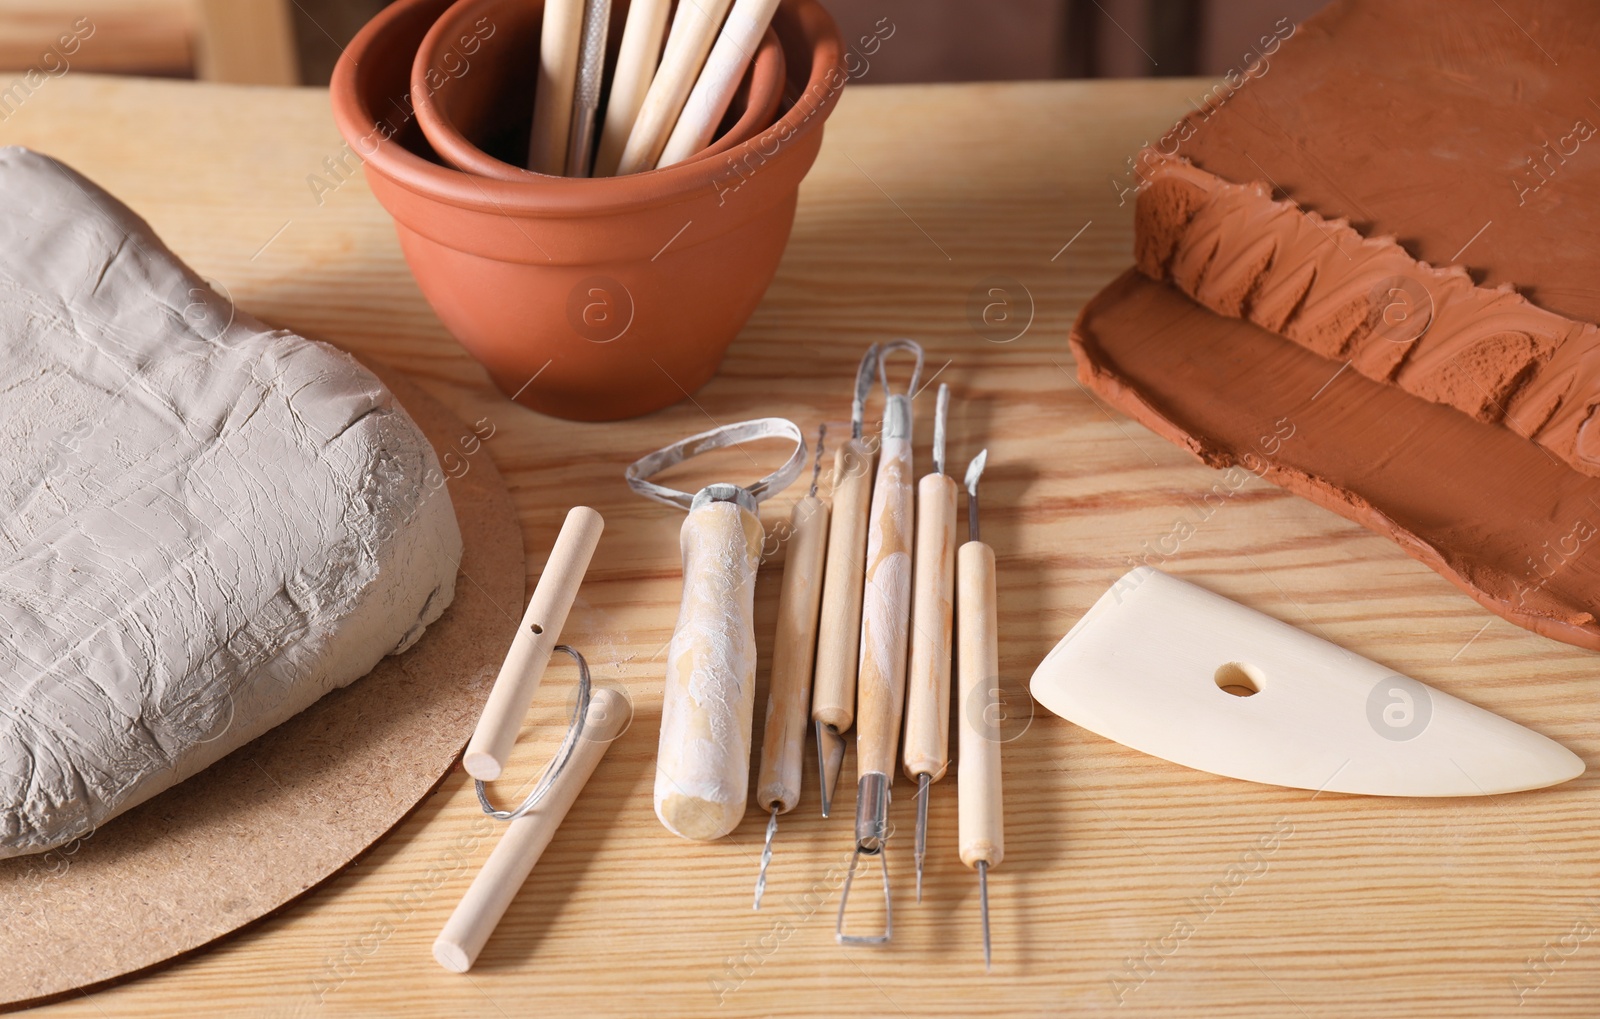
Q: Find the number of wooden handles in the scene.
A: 12